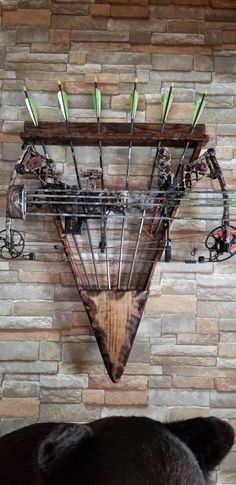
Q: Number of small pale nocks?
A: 6